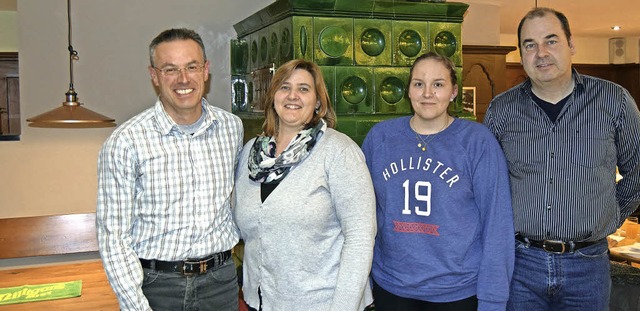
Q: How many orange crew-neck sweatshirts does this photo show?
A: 0